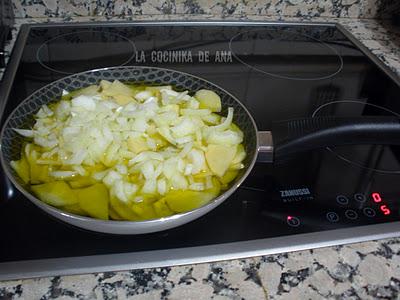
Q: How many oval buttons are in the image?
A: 6